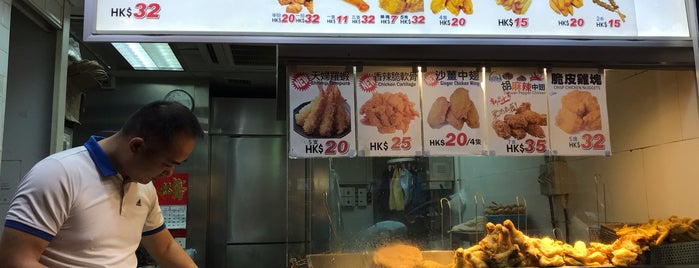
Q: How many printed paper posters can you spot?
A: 5